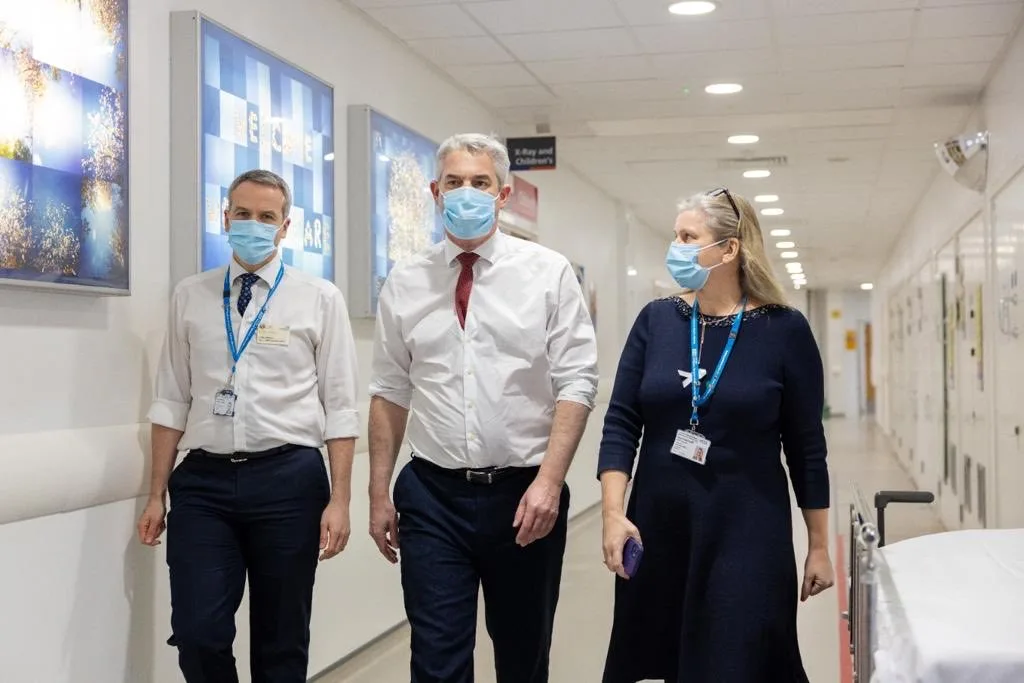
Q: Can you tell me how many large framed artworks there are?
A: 3